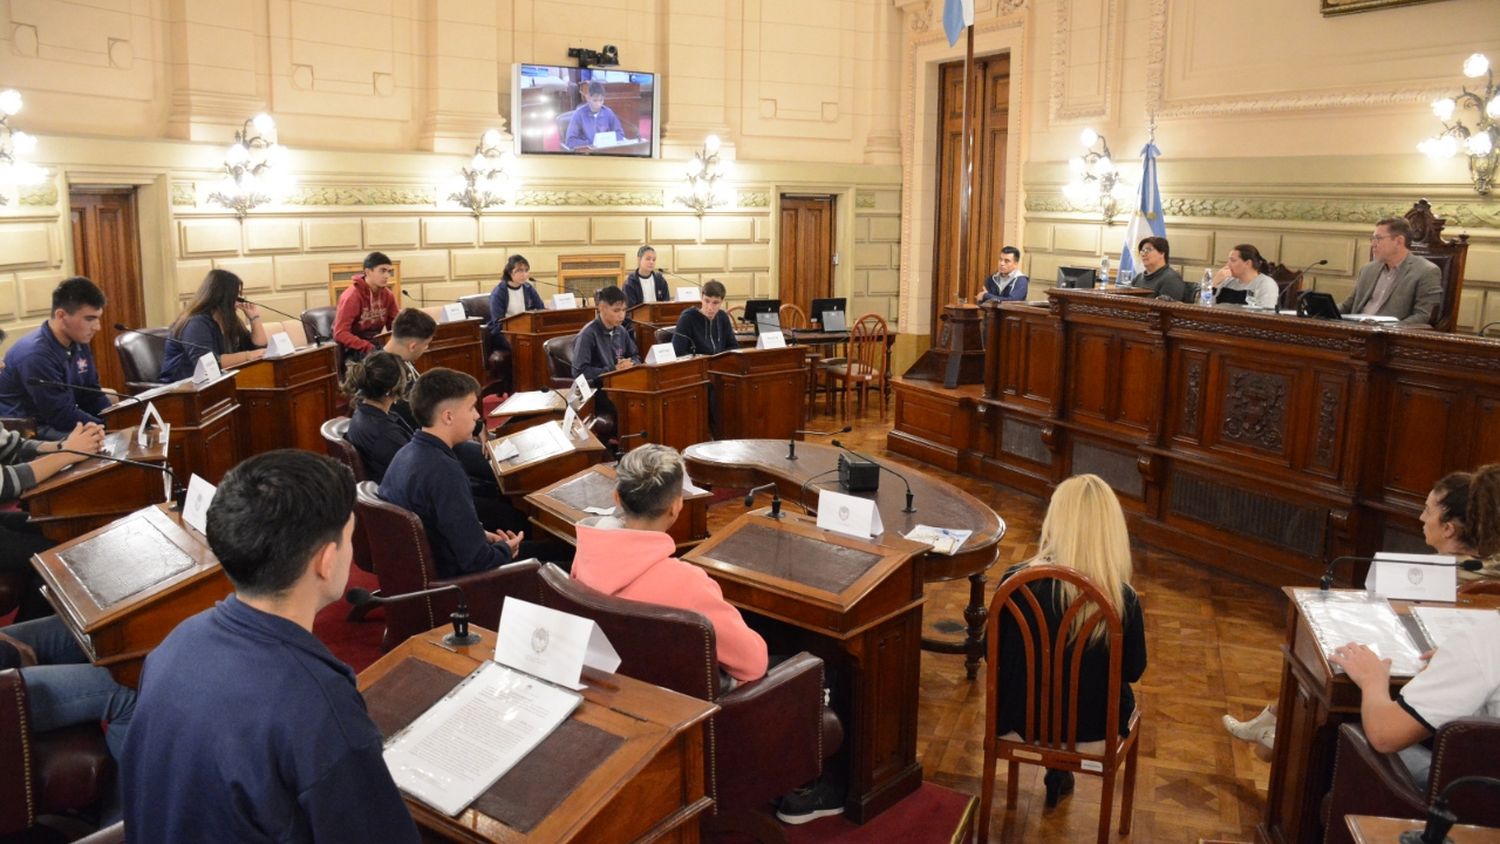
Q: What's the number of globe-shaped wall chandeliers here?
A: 6